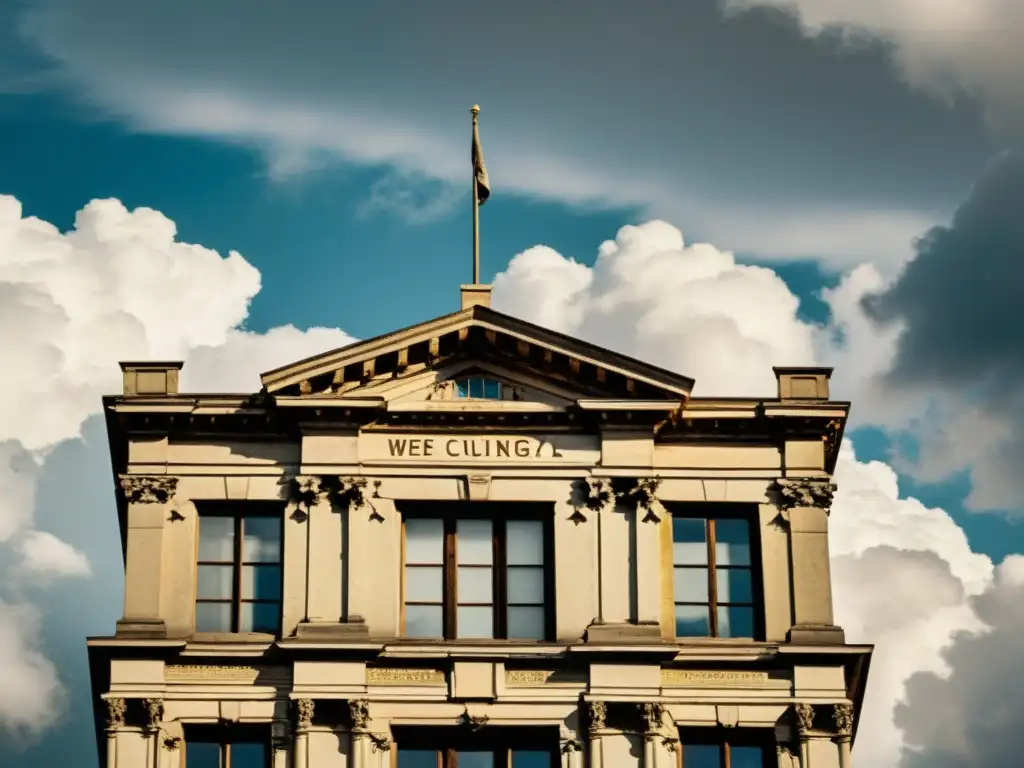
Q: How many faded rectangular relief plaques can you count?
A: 4